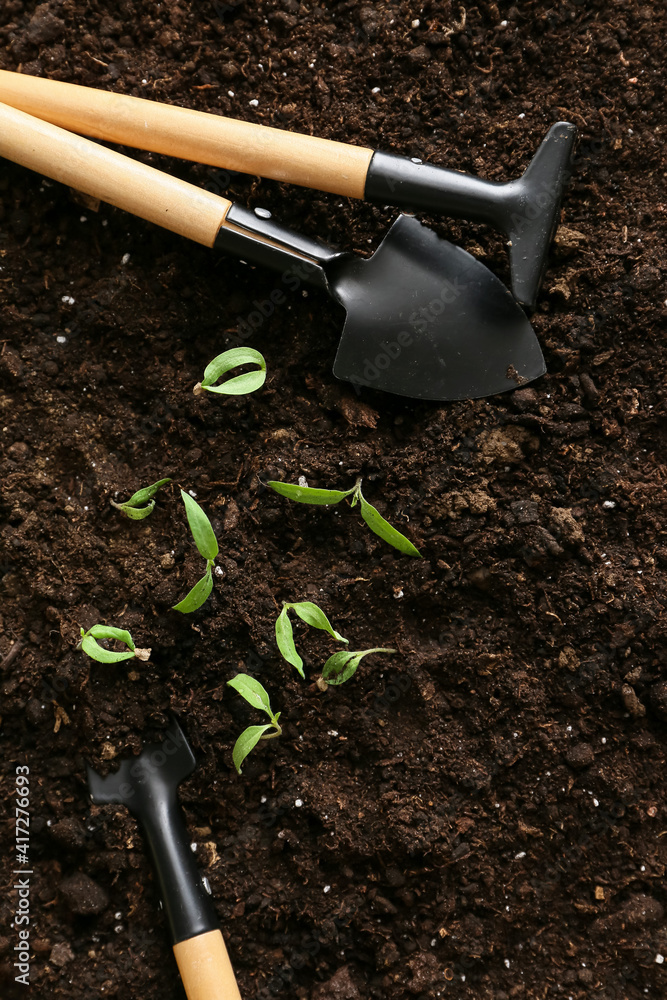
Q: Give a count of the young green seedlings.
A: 8